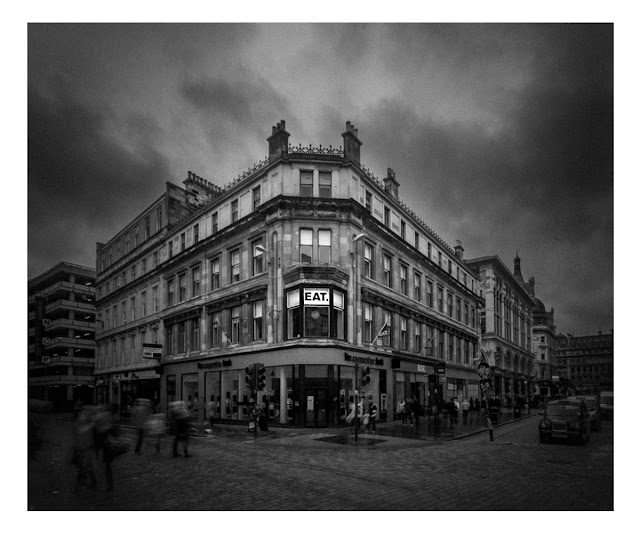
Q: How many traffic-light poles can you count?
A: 2